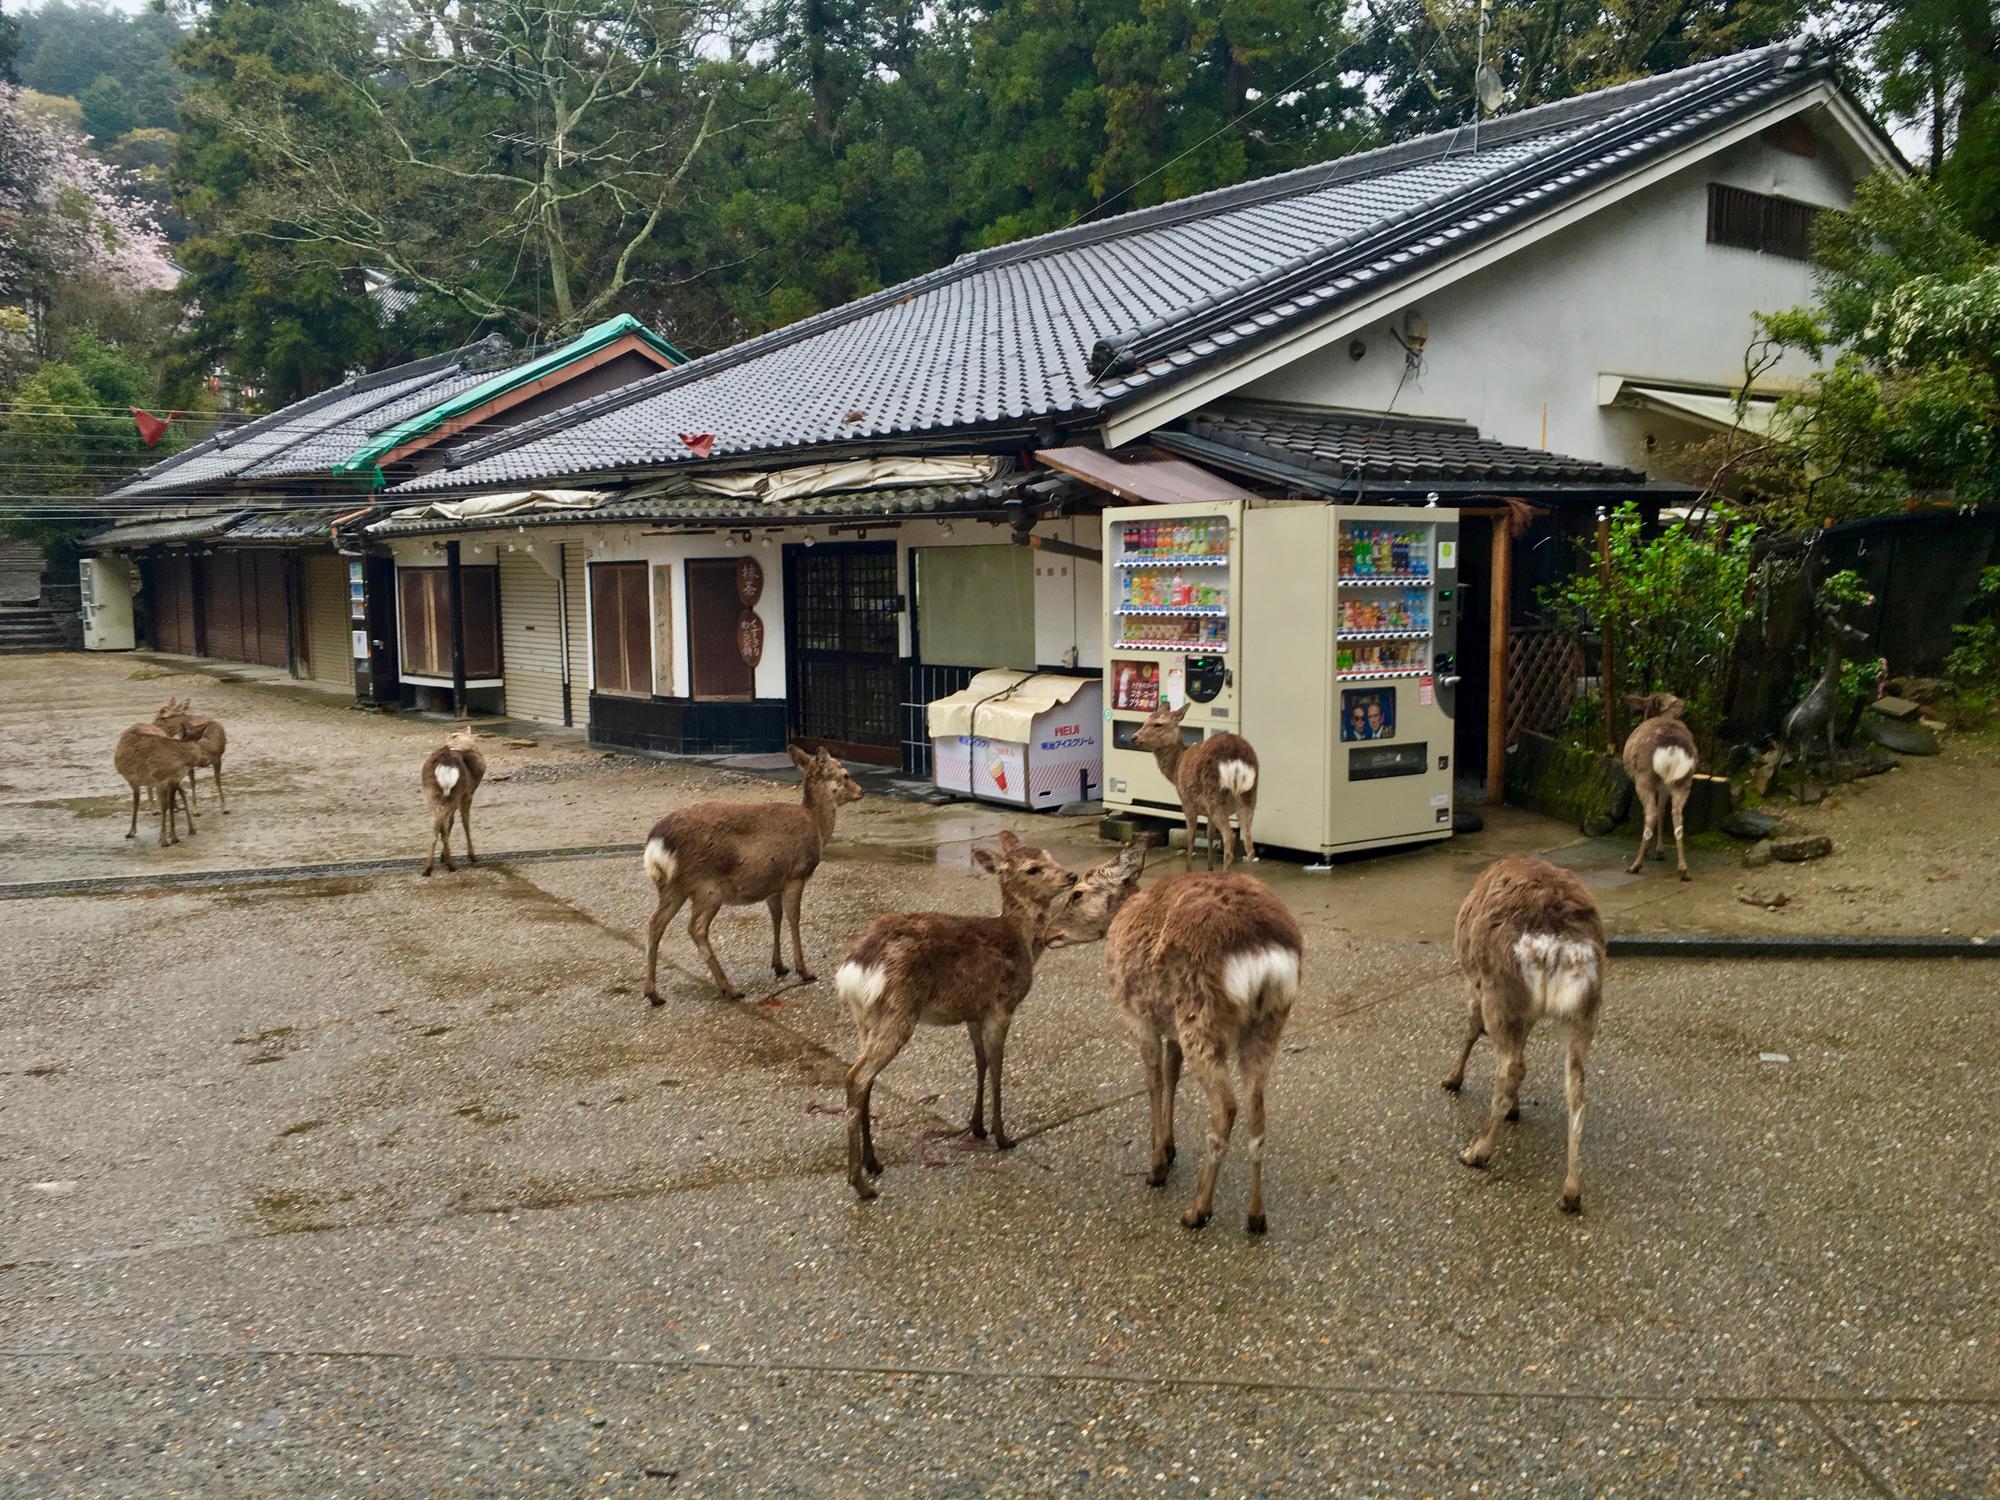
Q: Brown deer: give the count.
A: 9